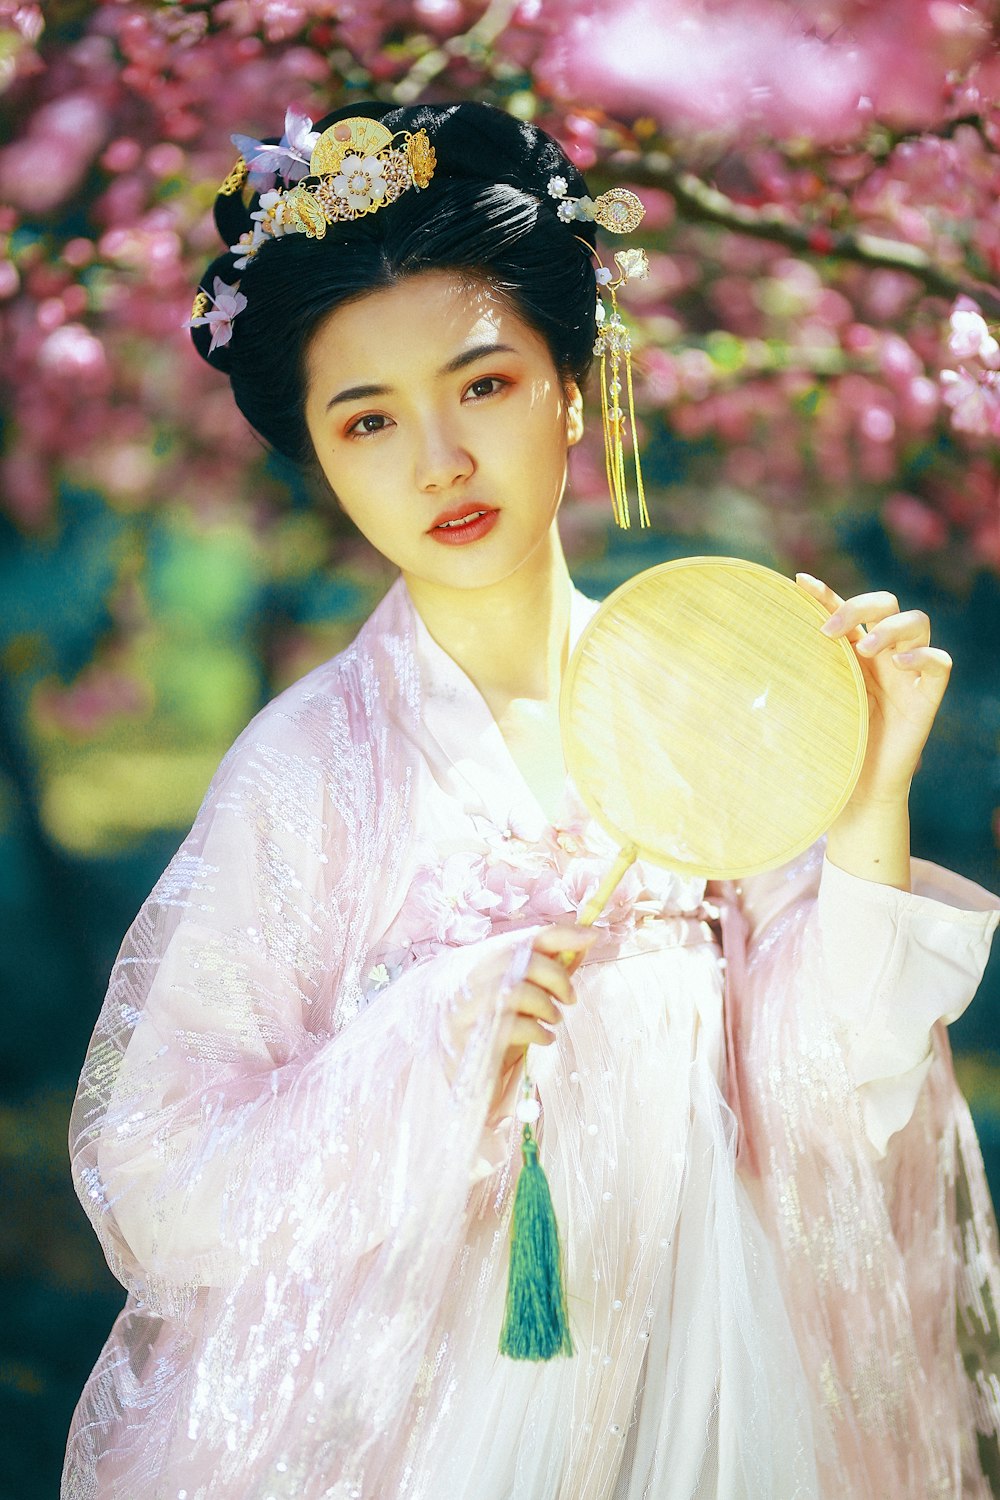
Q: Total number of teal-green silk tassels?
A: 1